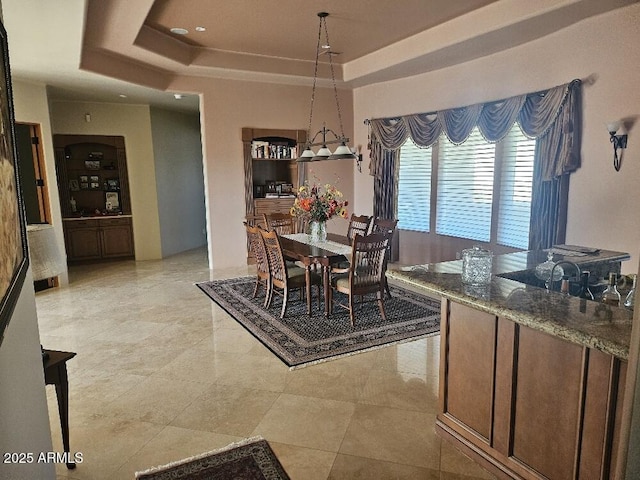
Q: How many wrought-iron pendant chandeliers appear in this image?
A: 1